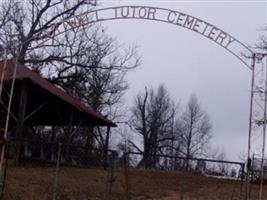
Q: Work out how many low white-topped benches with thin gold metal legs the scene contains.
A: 0